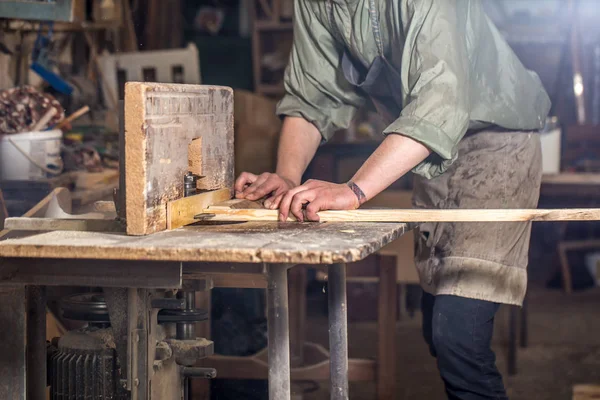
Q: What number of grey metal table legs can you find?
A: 2